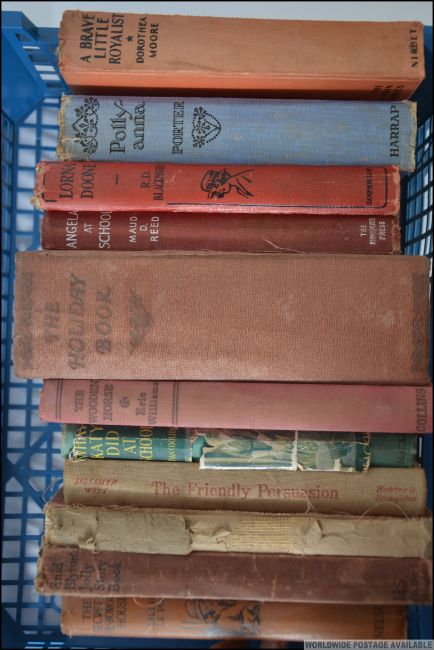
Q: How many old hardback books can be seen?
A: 11